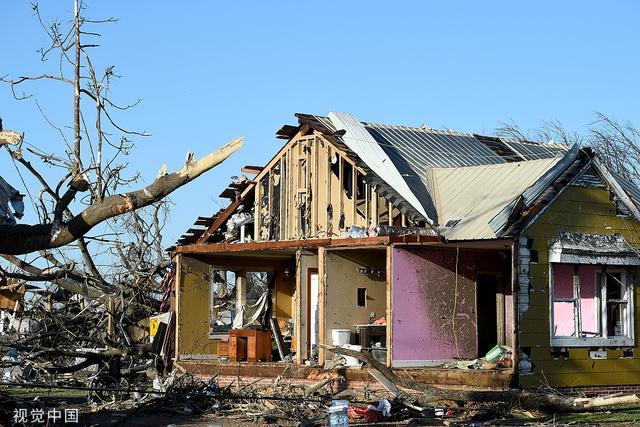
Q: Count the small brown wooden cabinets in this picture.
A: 1